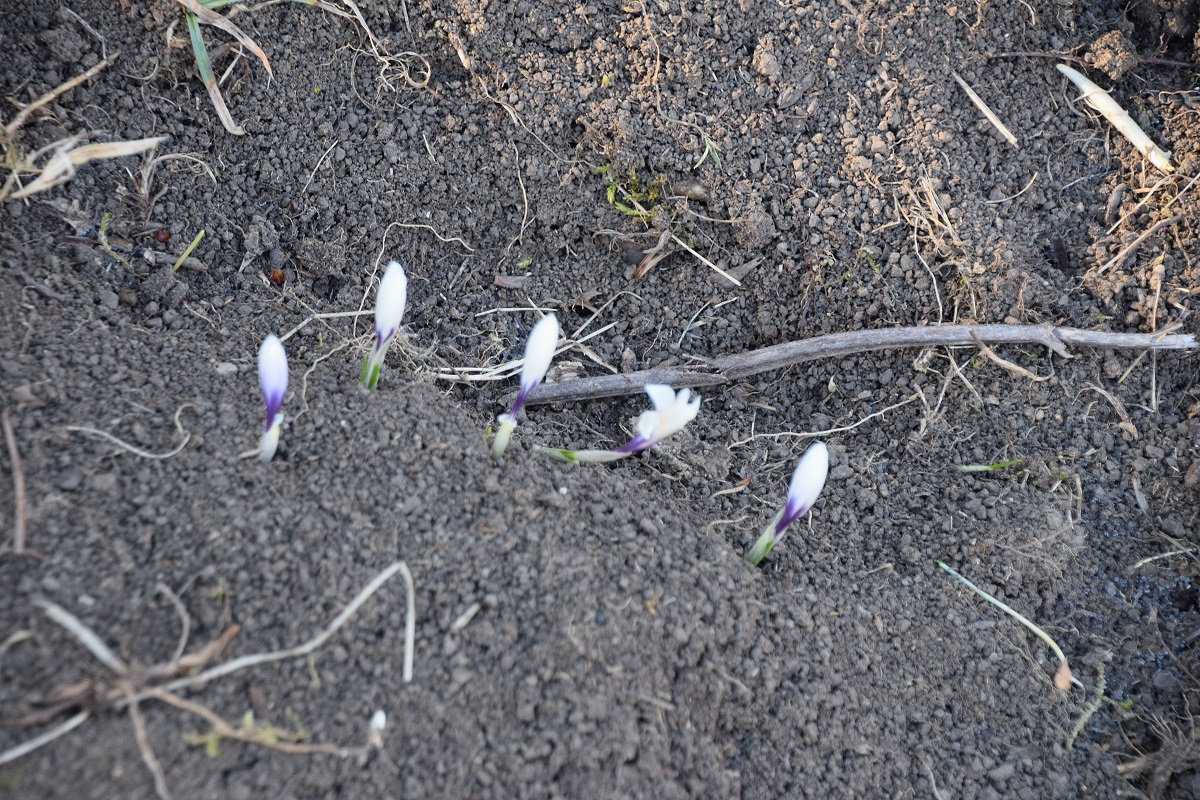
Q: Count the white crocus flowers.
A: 5